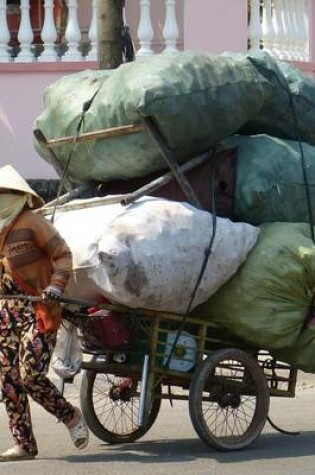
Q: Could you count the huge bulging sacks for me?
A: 5